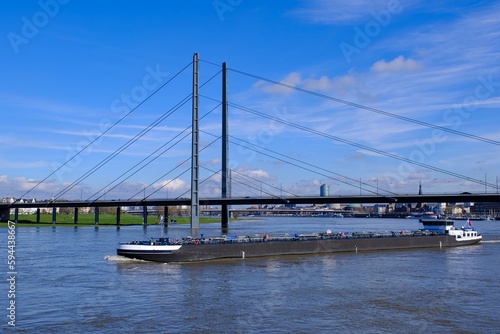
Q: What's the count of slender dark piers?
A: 8